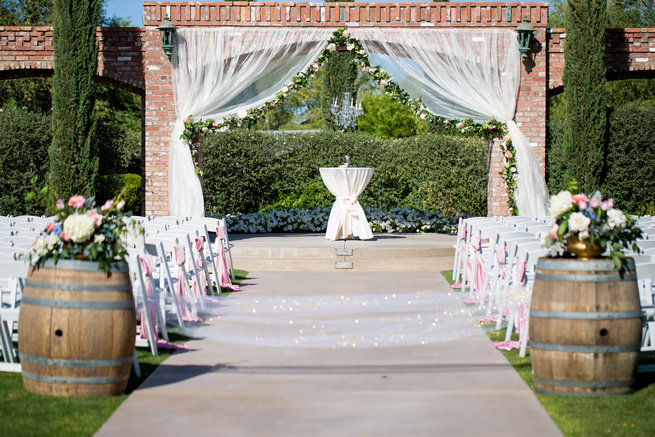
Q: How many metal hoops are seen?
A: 11